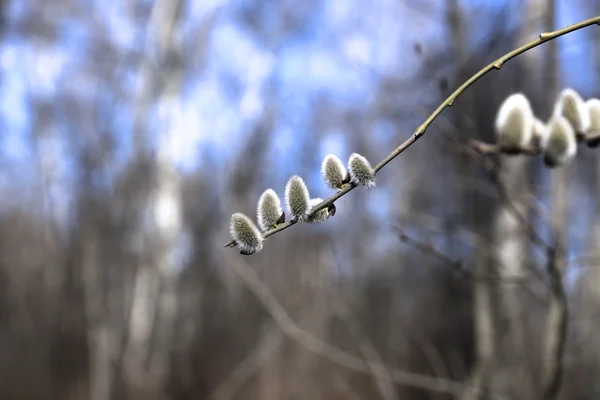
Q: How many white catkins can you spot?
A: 11